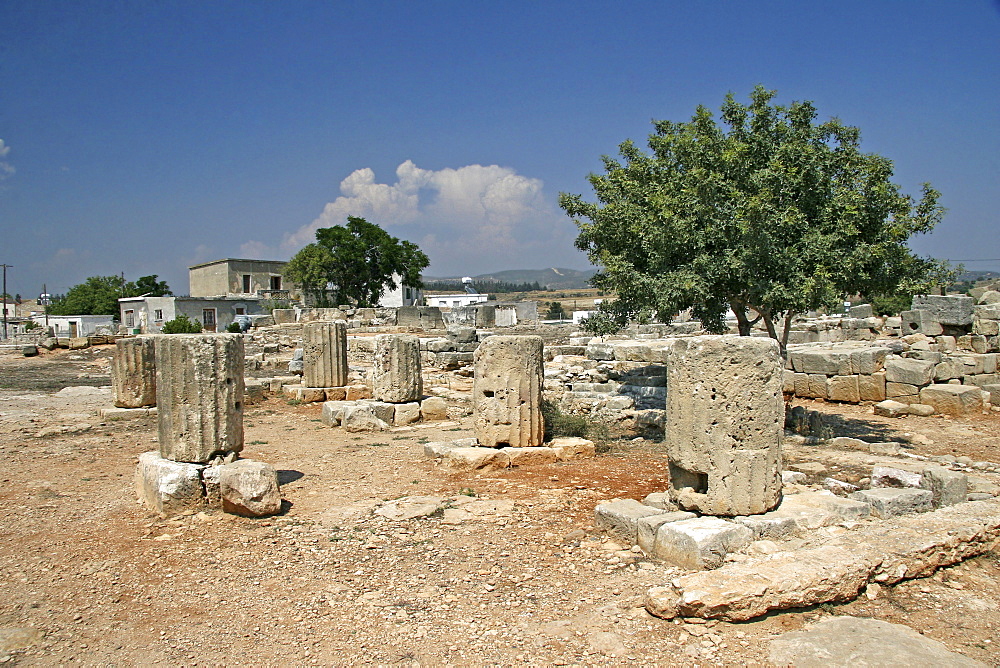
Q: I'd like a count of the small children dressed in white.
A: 0